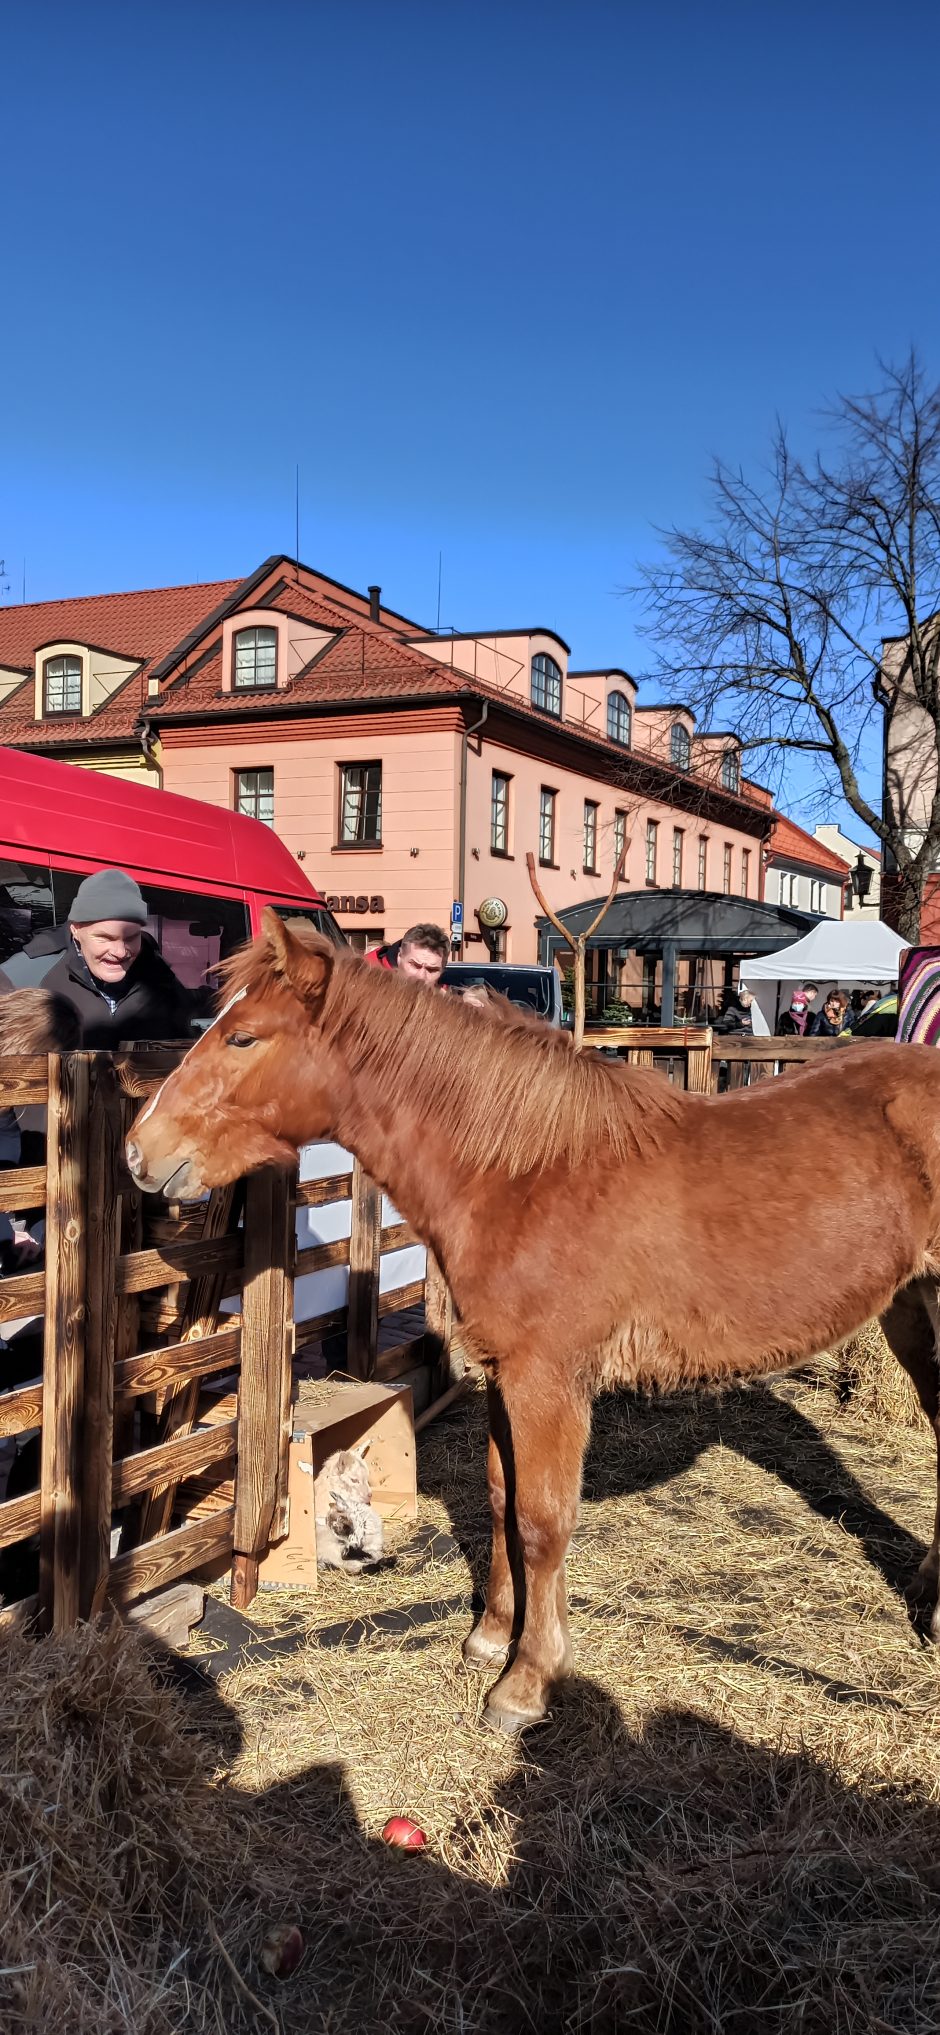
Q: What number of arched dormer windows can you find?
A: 6